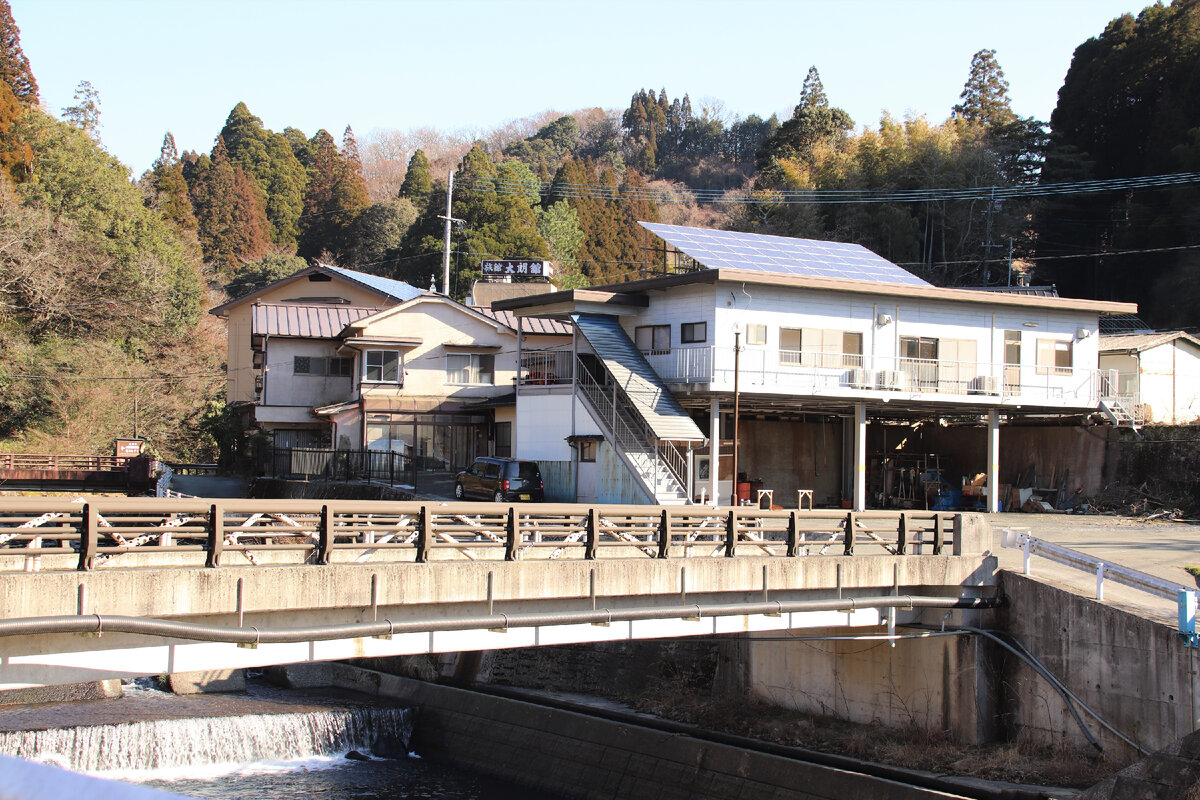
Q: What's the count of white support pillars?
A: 3